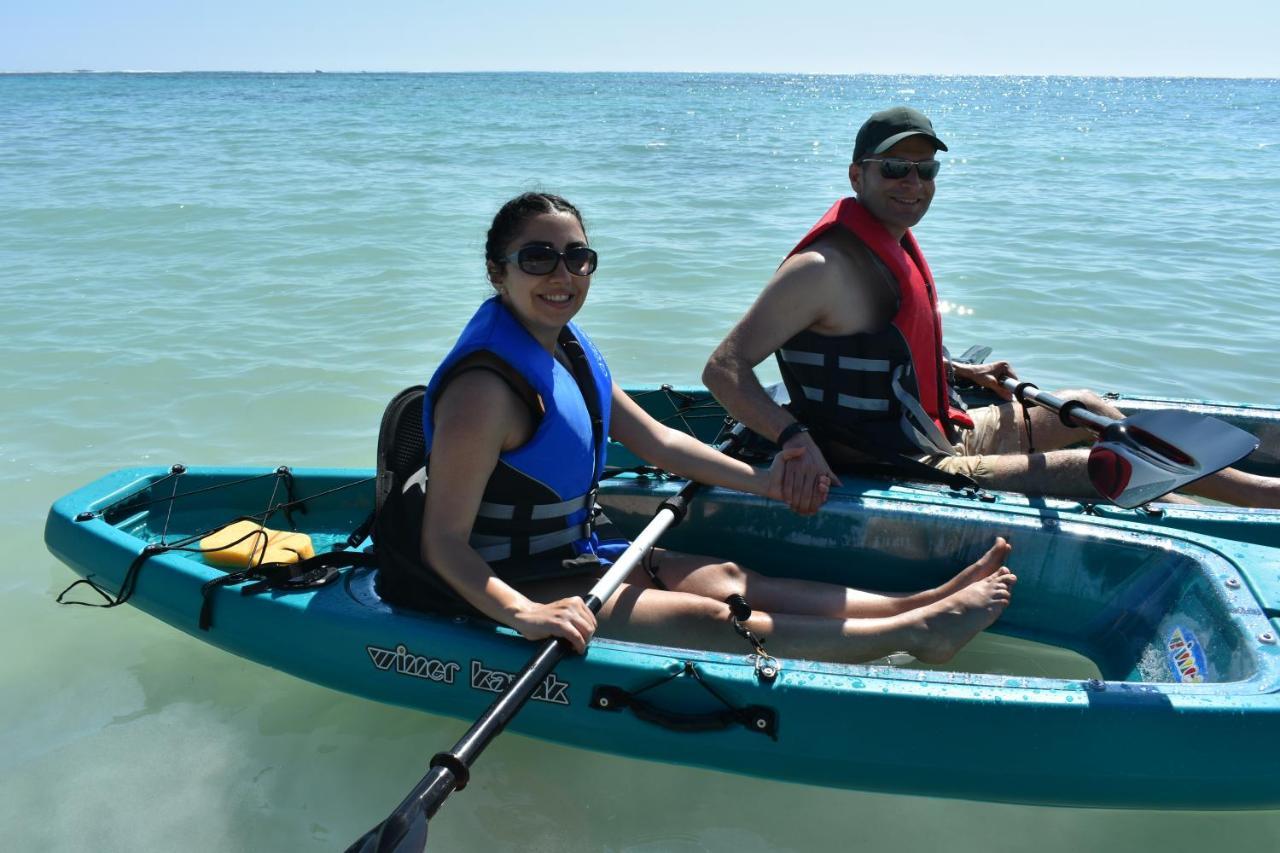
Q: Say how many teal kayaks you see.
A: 2